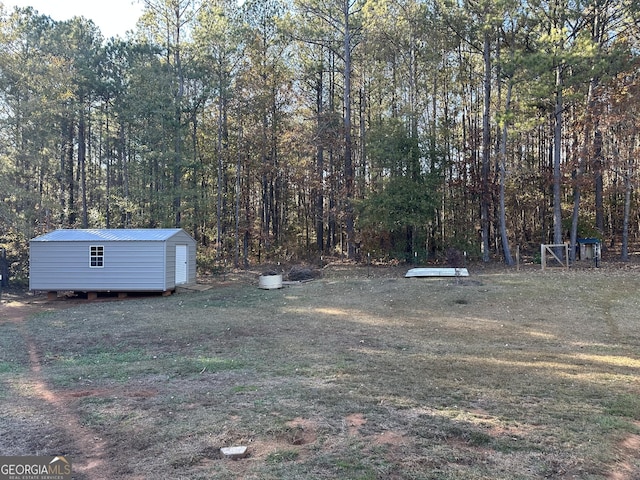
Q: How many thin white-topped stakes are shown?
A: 6